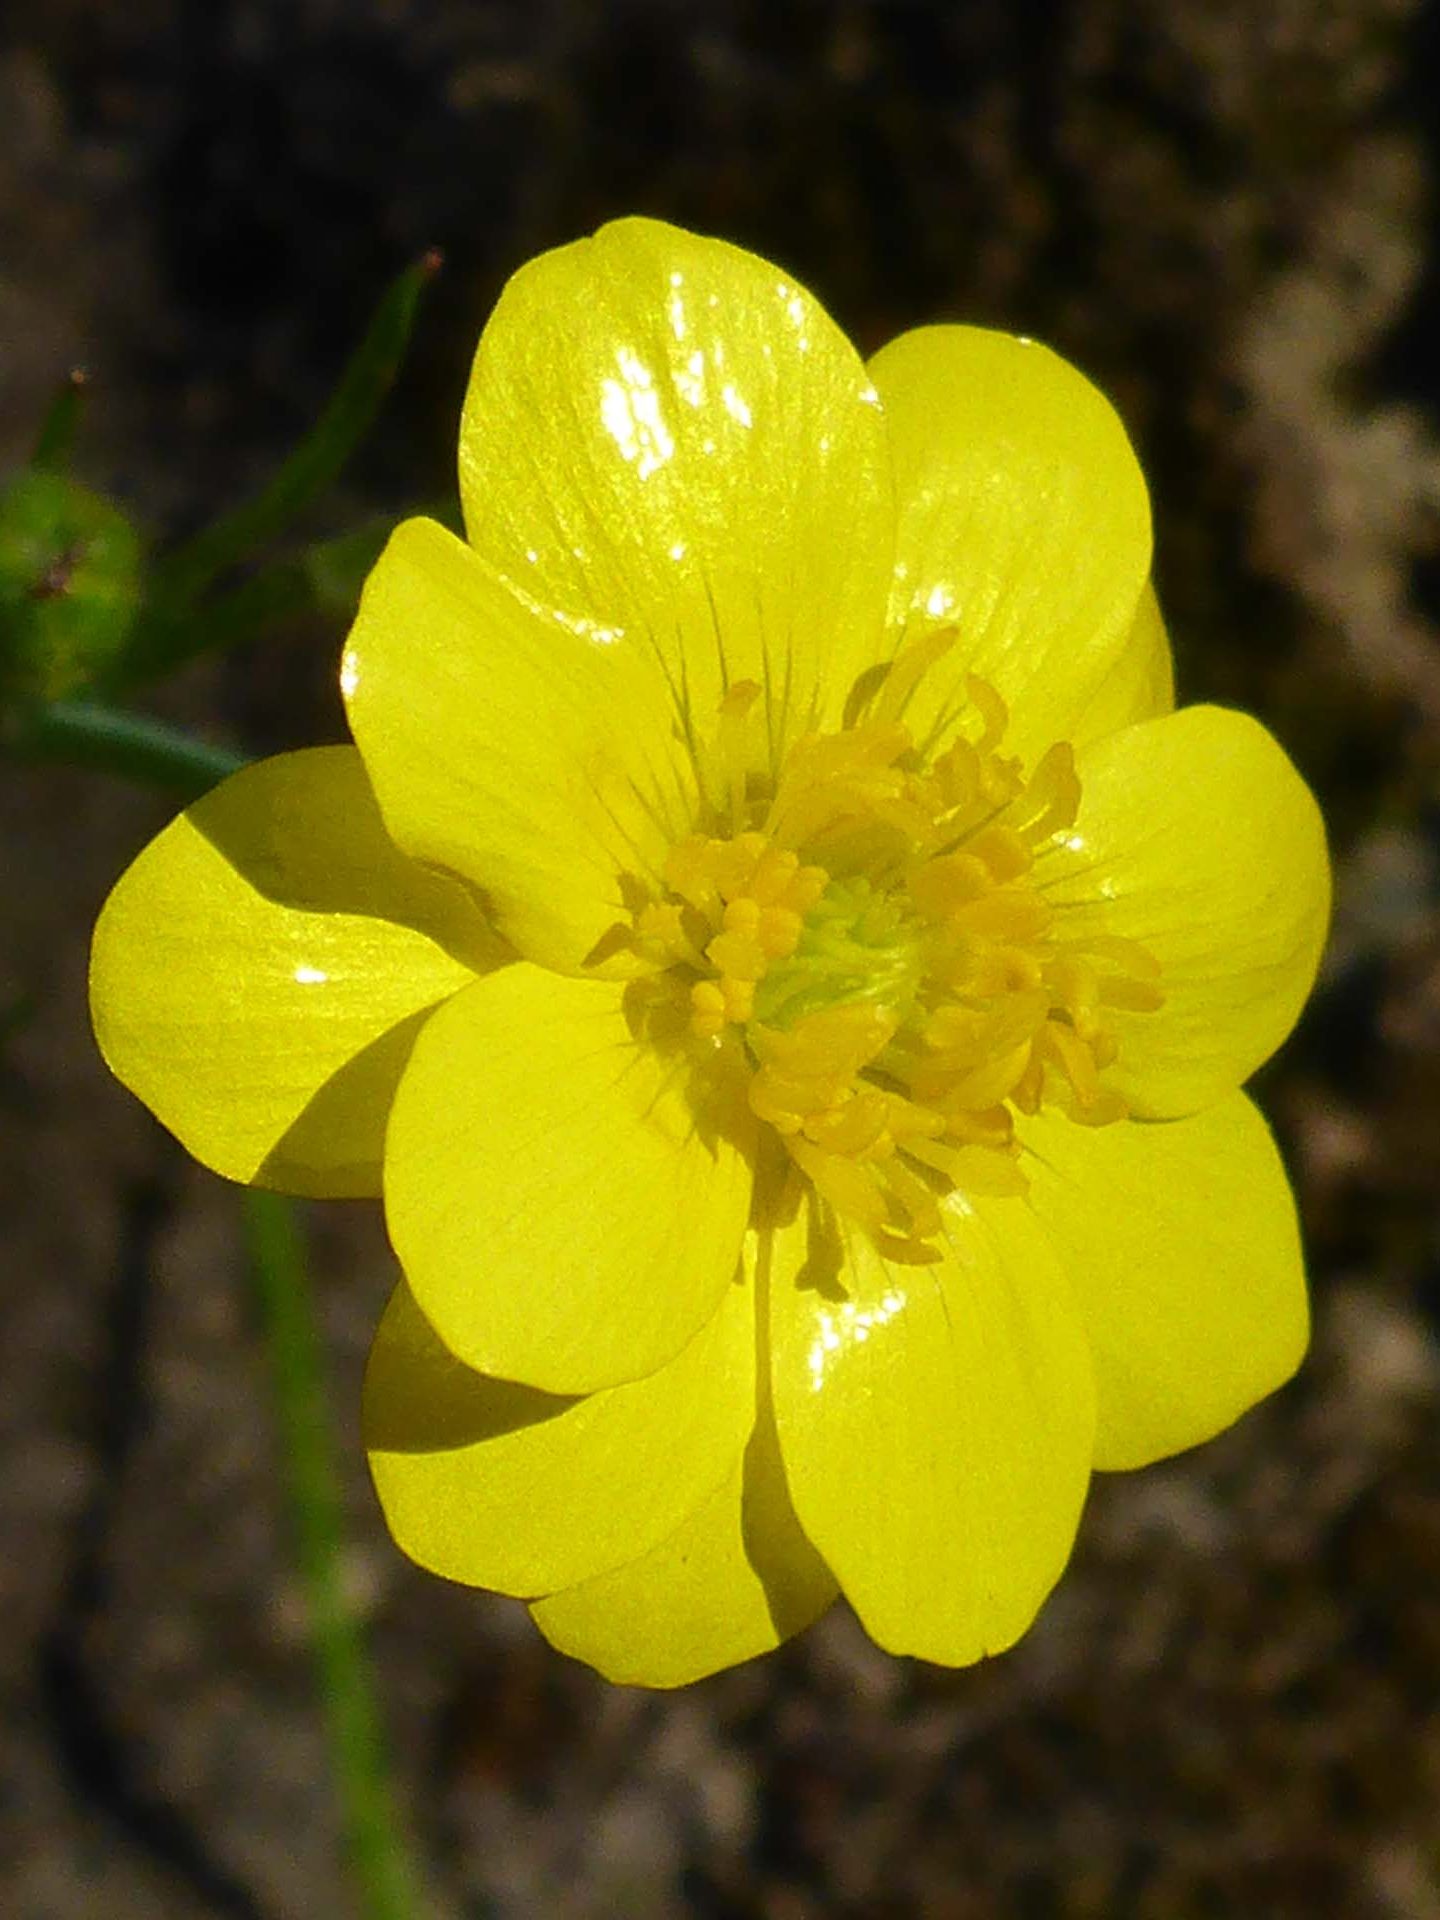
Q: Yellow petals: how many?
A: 11